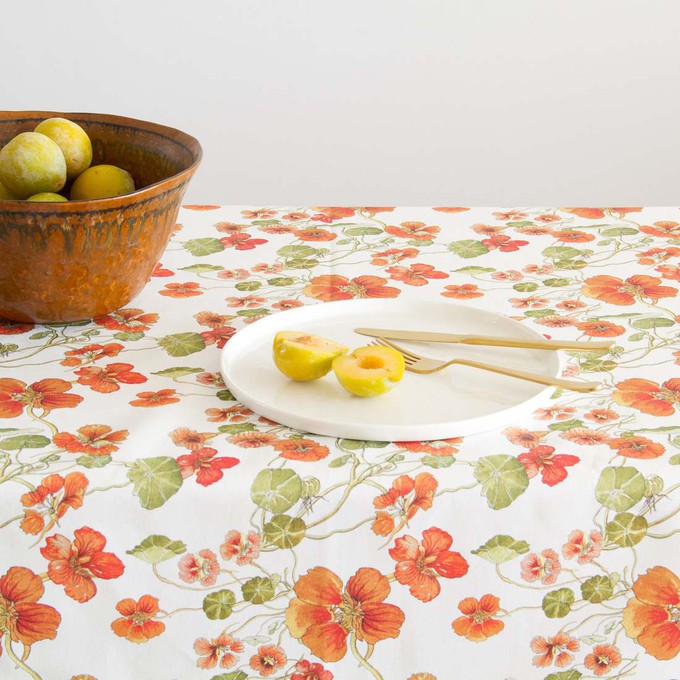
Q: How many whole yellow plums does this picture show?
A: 5